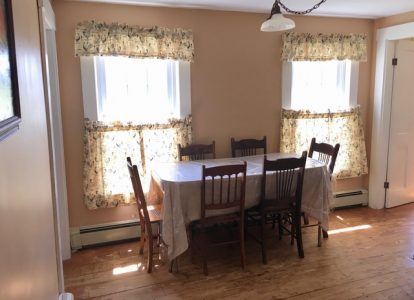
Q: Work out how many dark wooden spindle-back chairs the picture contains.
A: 6